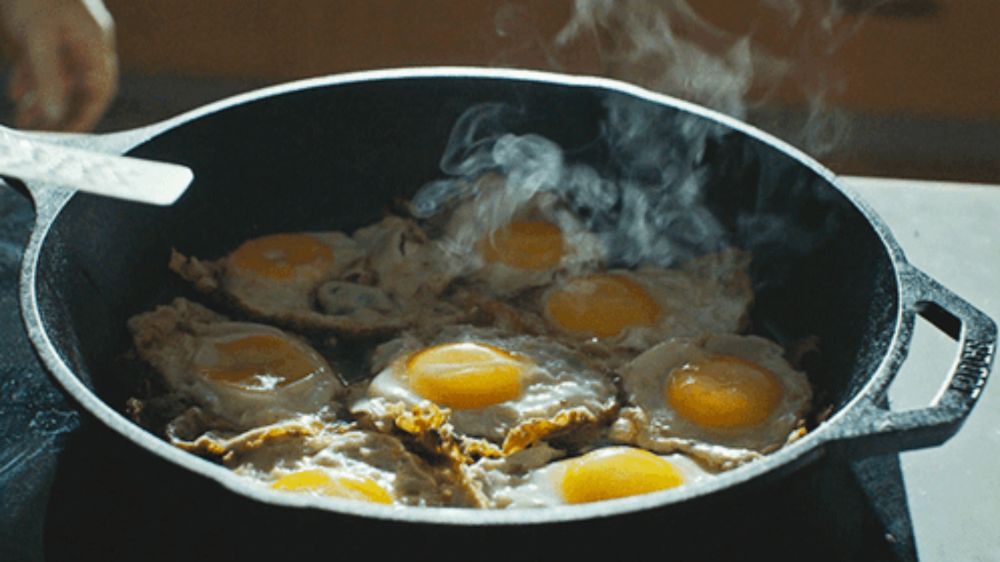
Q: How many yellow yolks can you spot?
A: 8